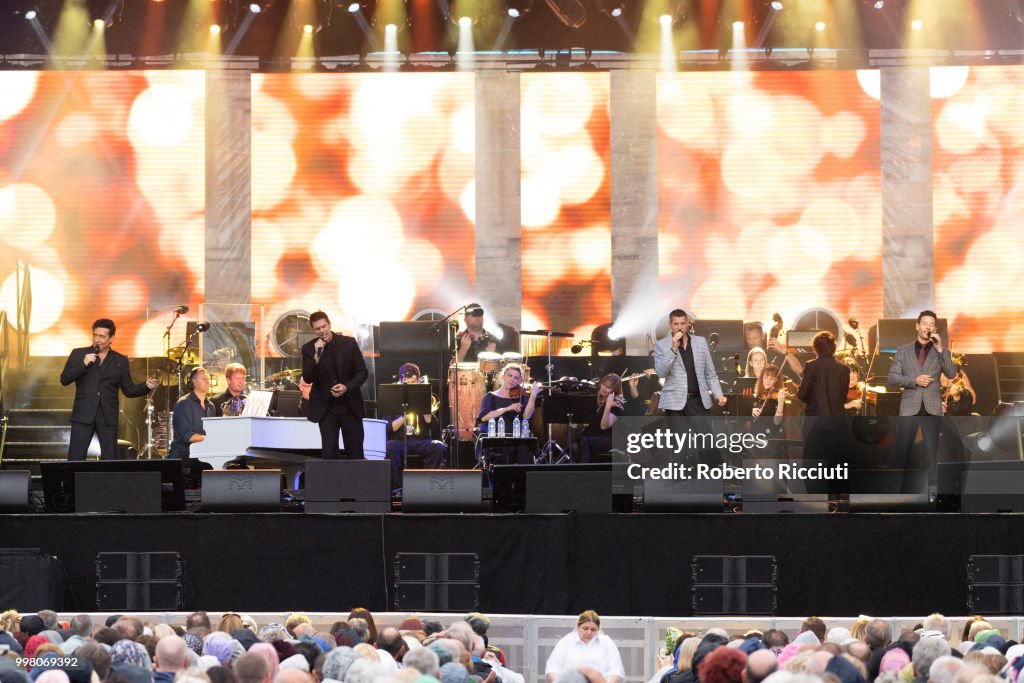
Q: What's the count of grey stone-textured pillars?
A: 4